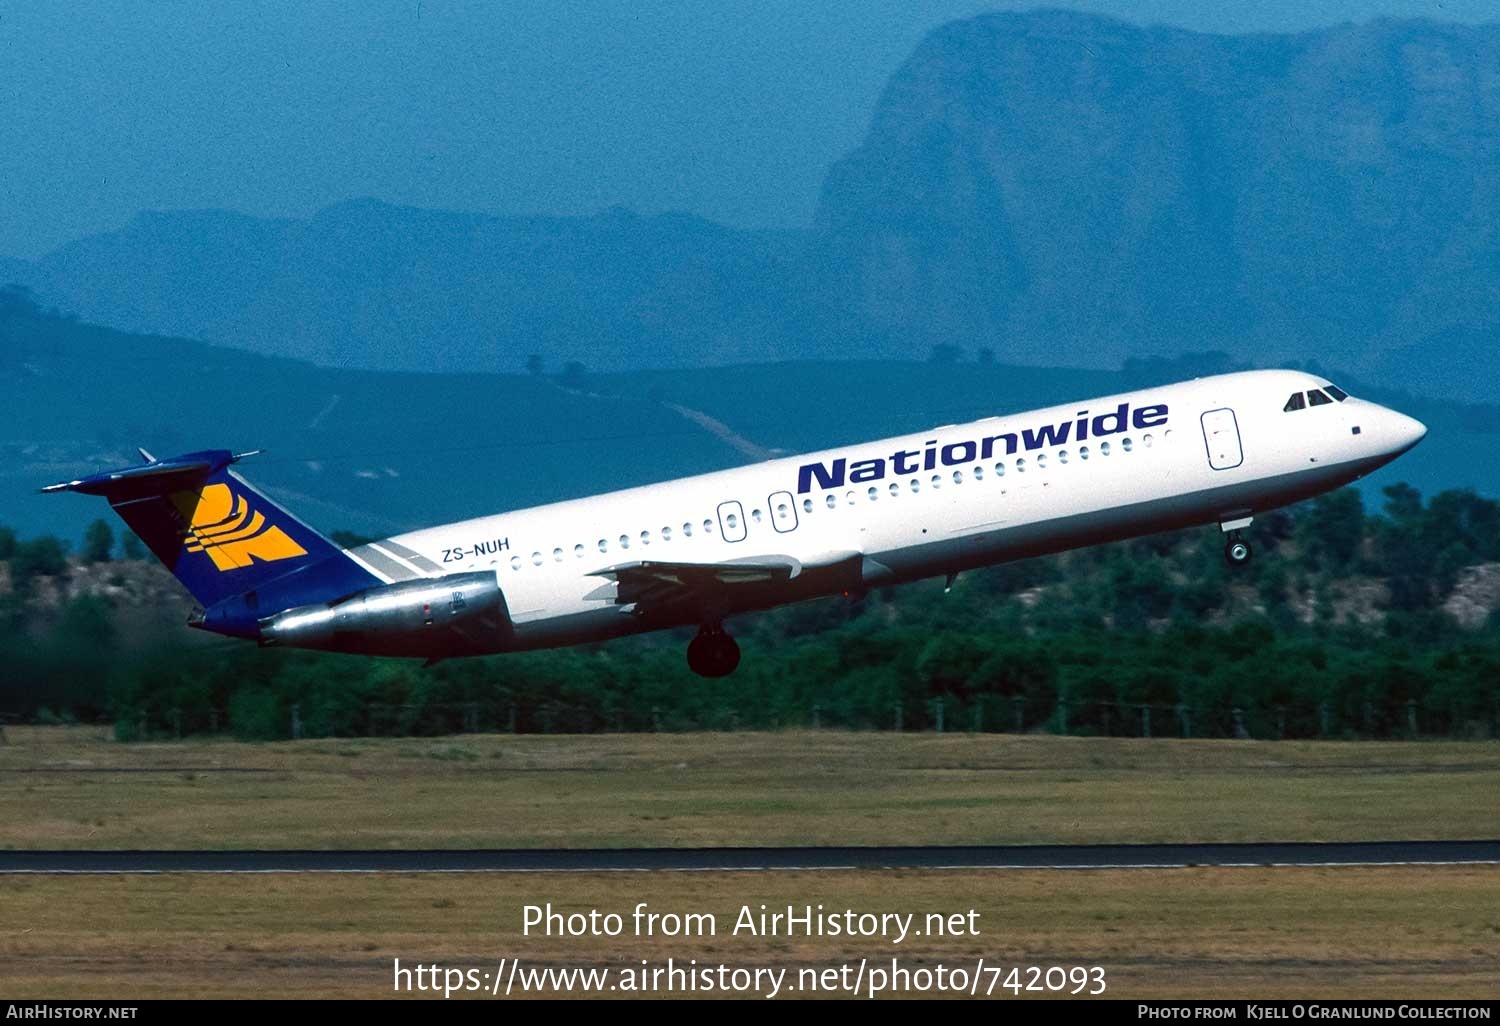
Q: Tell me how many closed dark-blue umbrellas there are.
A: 0